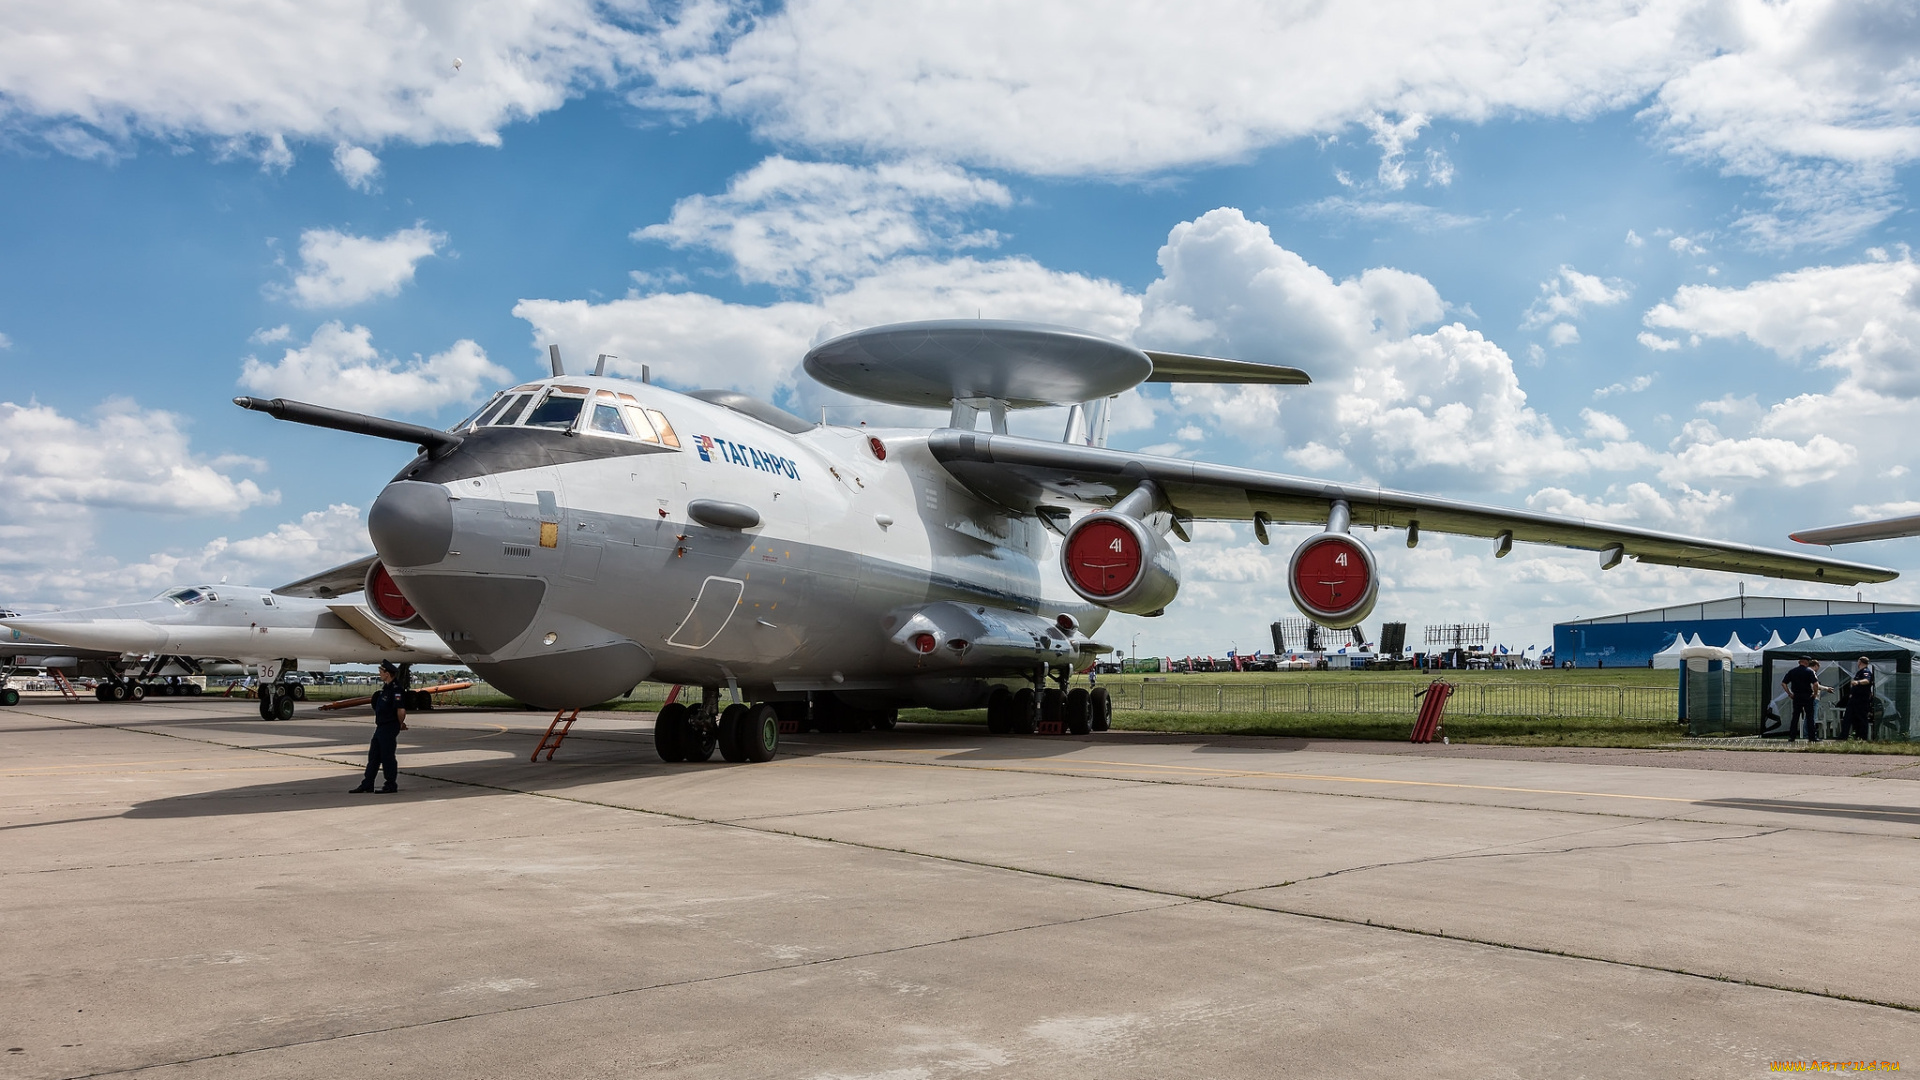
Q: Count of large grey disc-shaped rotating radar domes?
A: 1